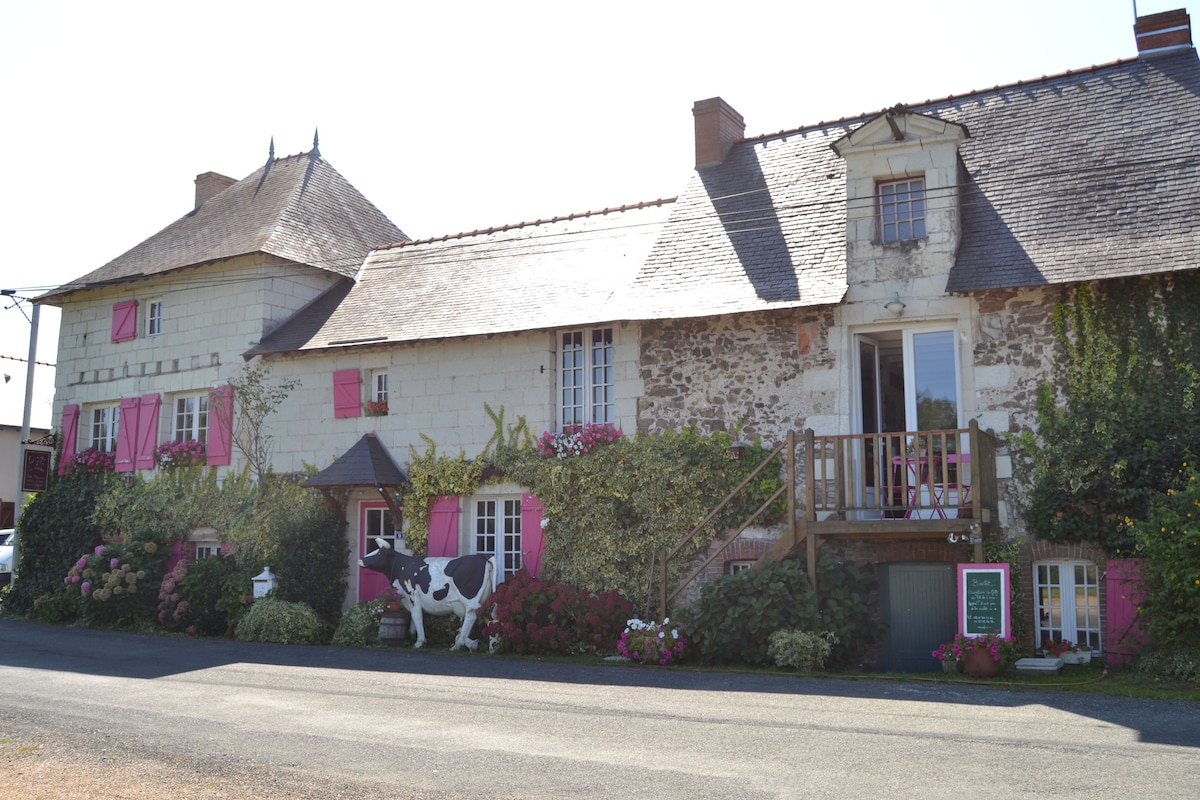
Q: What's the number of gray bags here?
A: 0